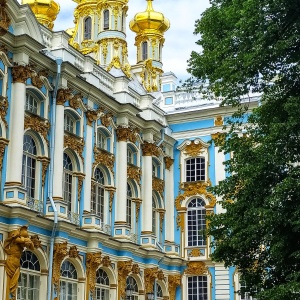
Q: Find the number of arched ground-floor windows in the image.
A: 5